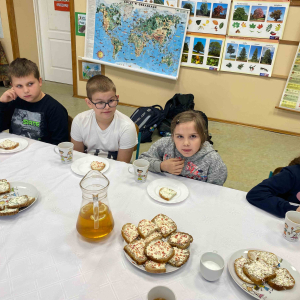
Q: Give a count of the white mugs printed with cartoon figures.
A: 3